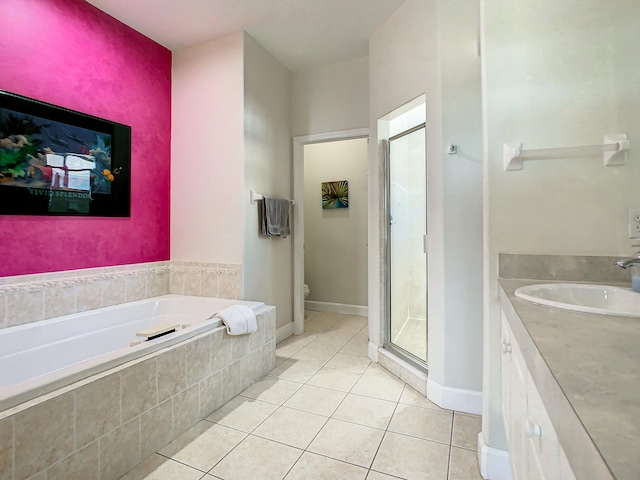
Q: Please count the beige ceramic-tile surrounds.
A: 1